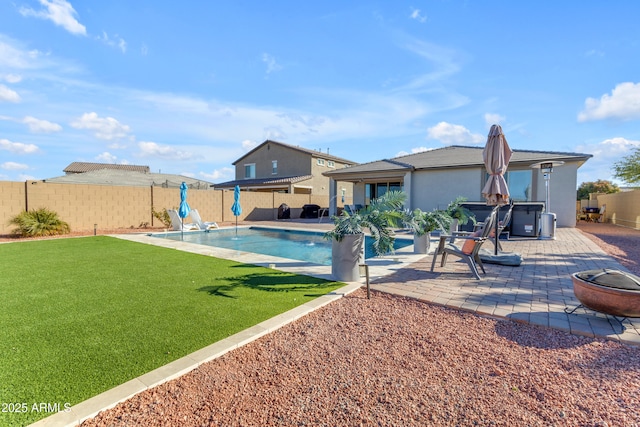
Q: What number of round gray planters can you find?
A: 3